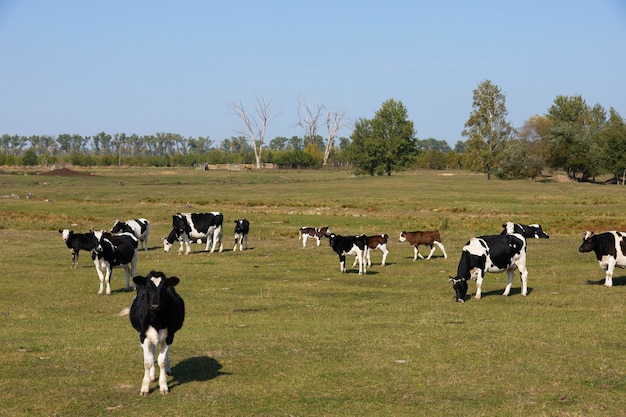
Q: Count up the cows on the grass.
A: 14